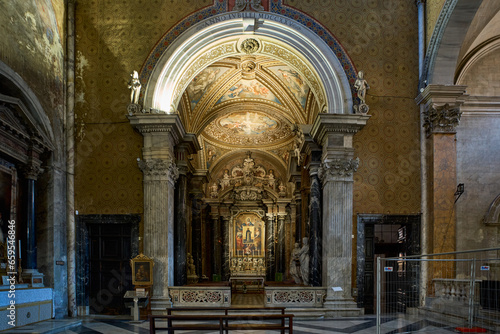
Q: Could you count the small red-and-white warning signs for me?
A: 2